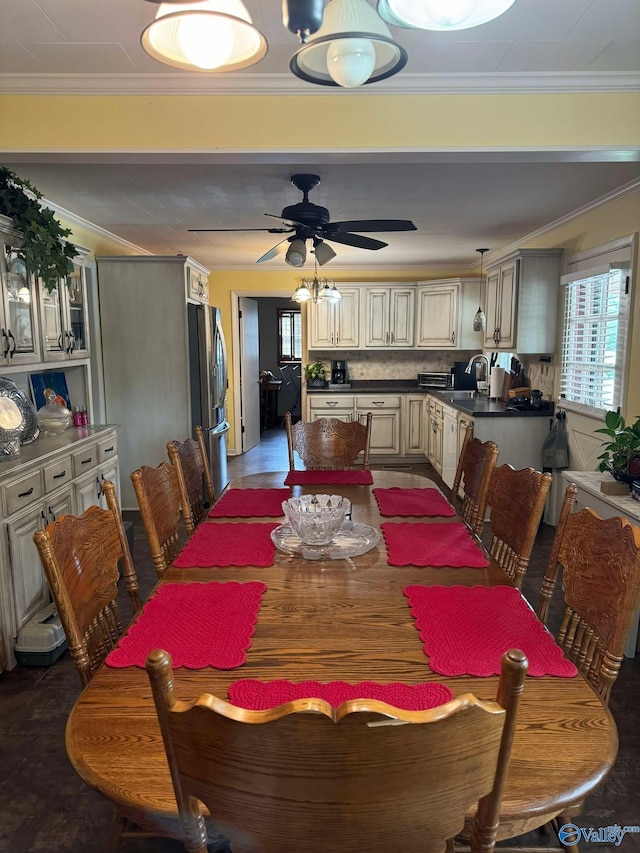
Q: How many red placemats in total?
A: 8